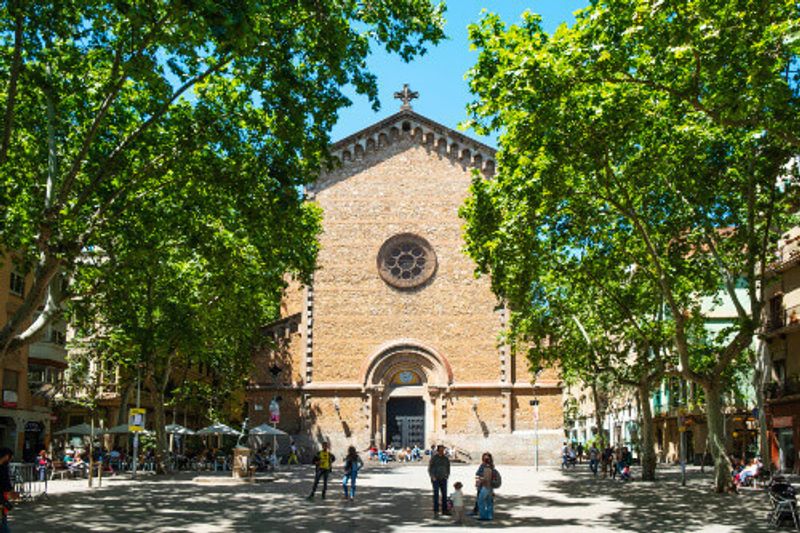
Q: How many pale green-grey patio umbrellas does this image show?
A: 5